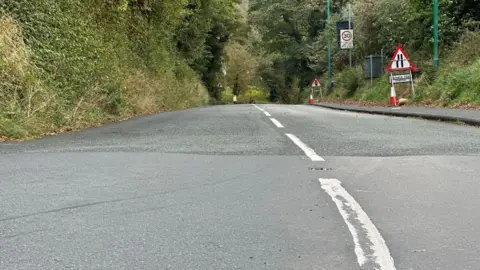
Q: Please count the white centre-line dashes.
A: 5